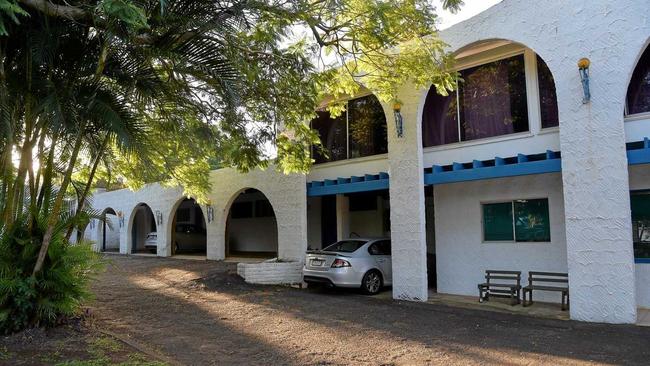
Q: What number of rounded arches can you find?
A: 7